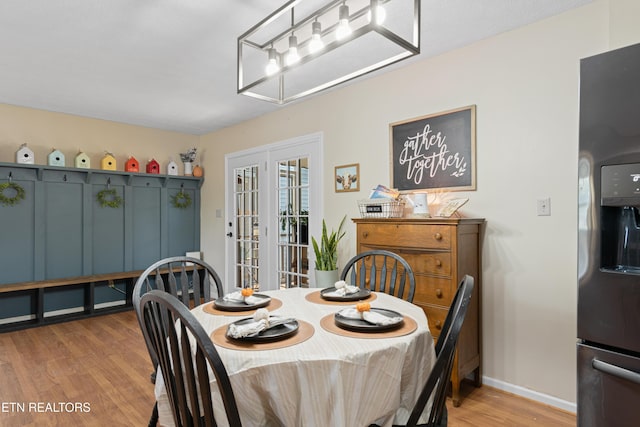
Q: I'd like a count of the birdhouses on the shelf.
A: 7